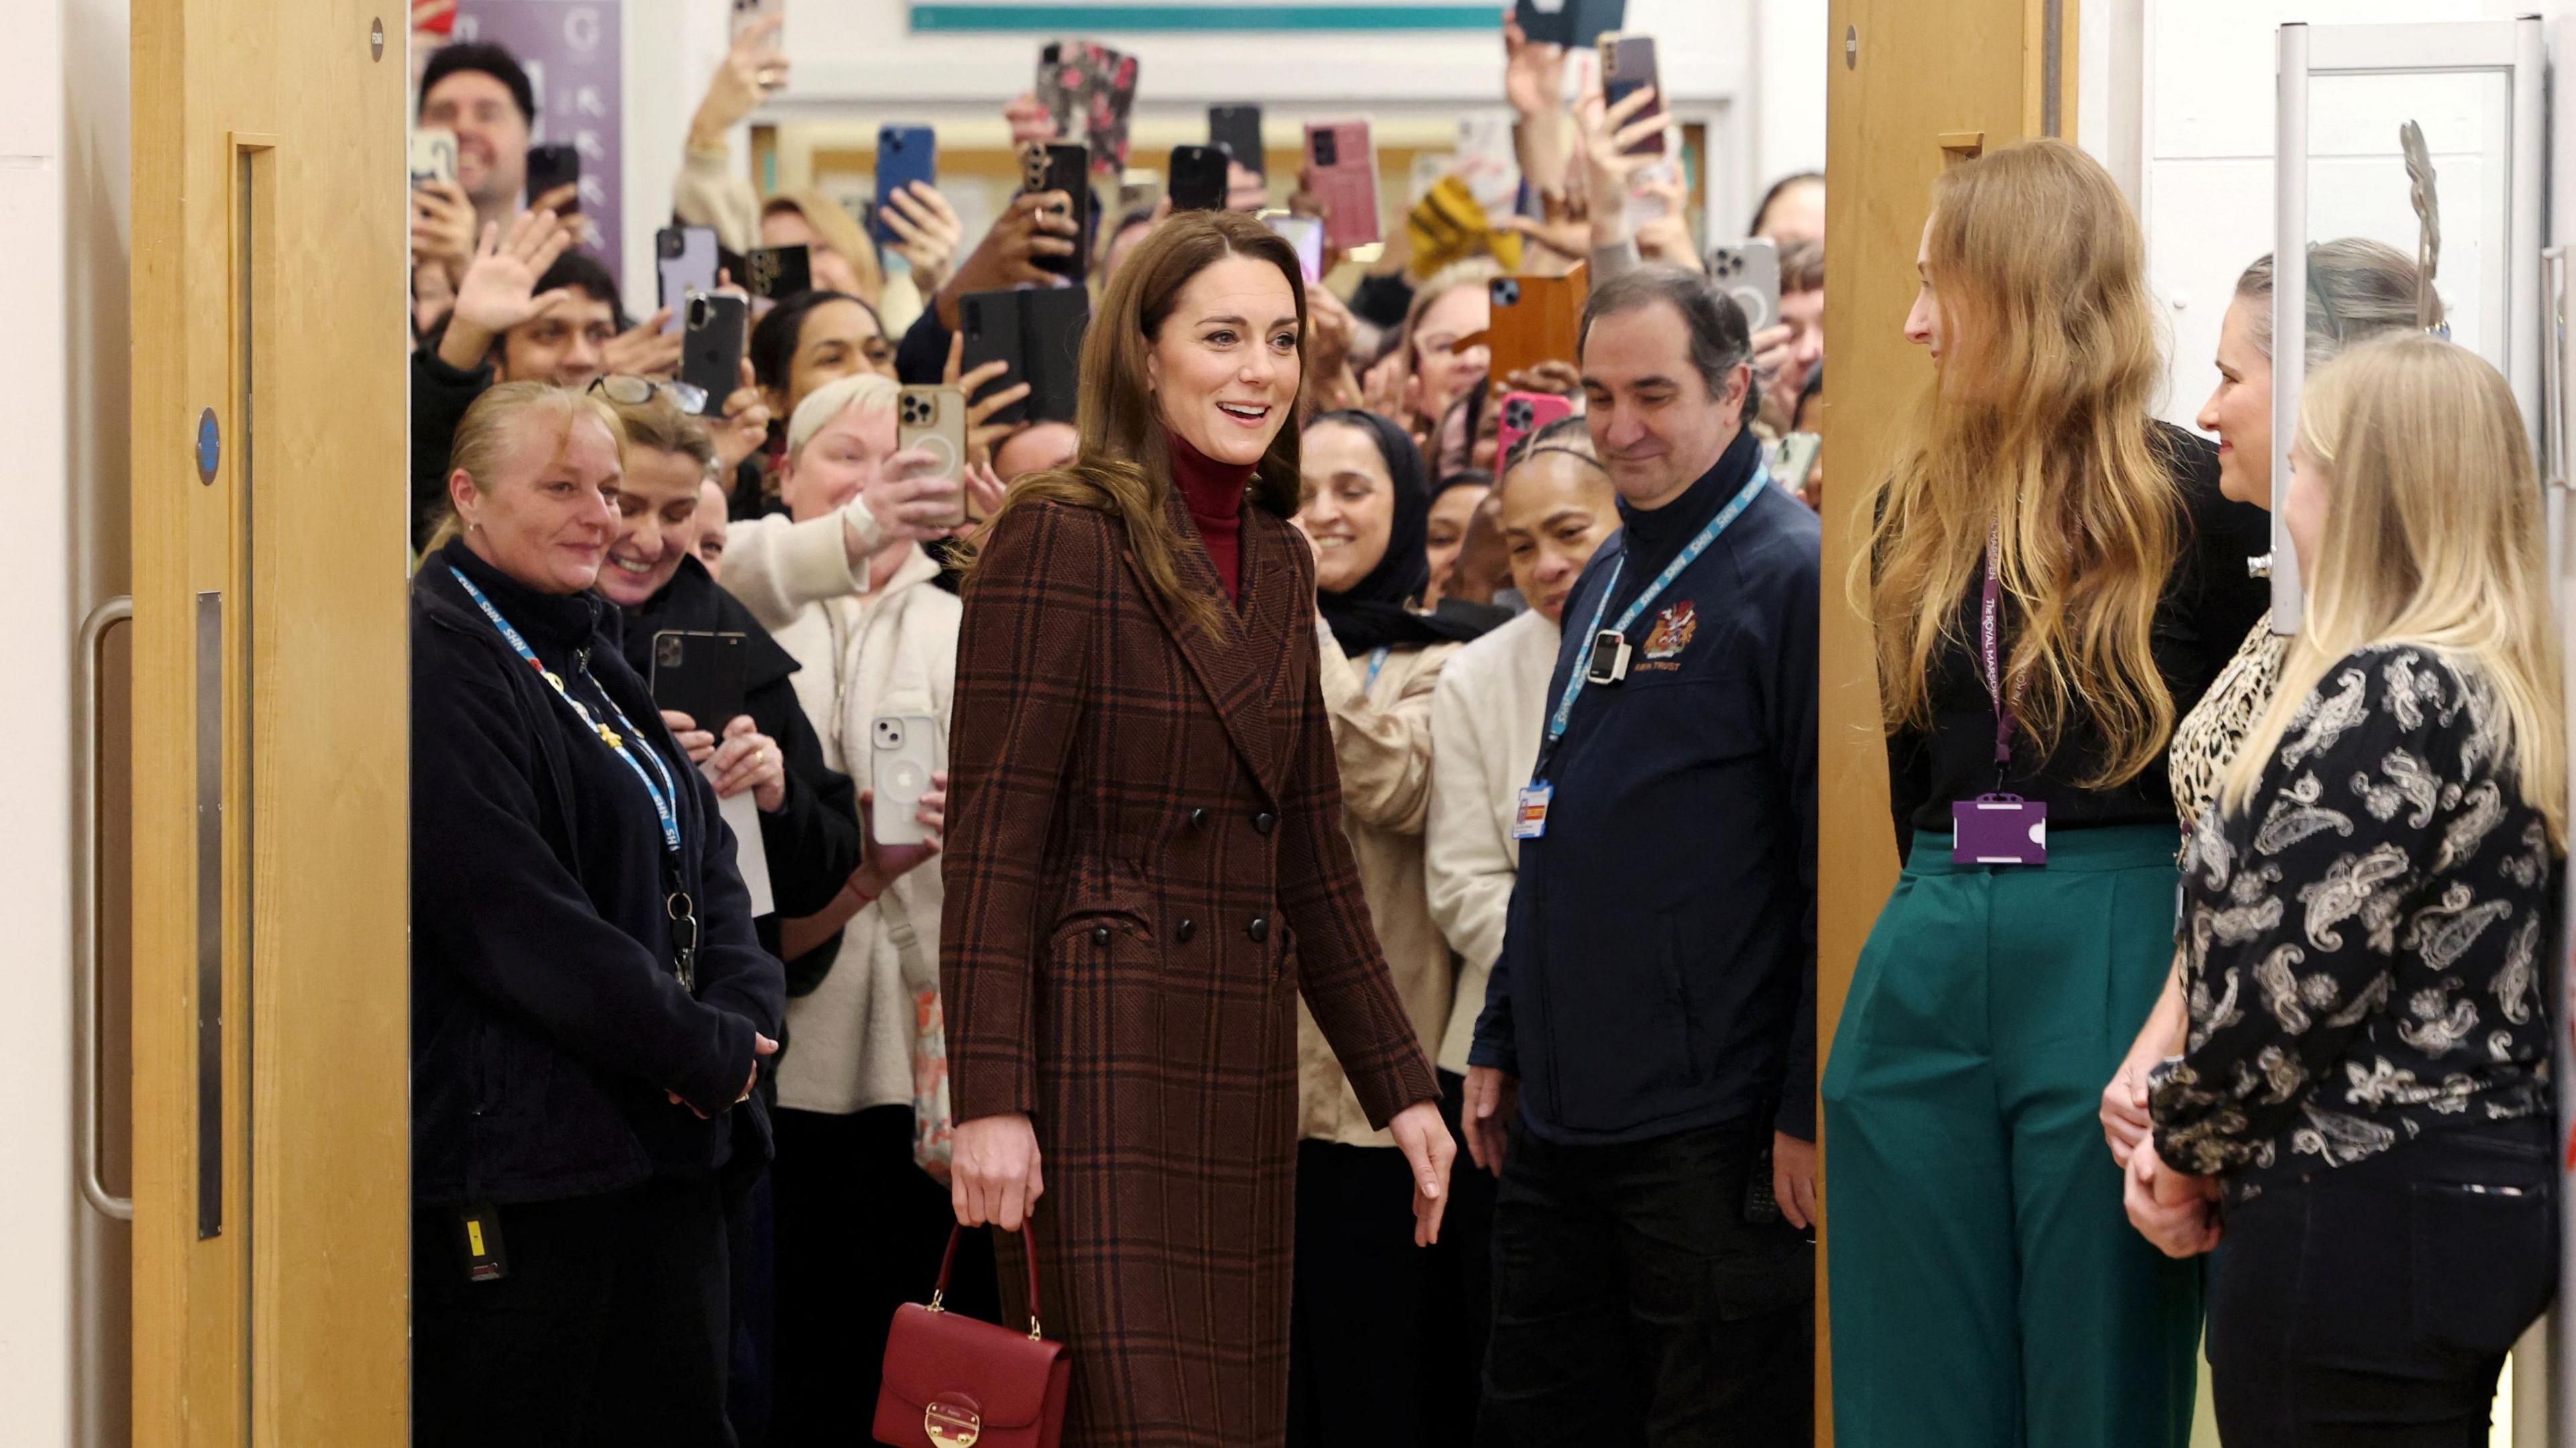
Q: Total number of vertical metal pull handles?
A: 1